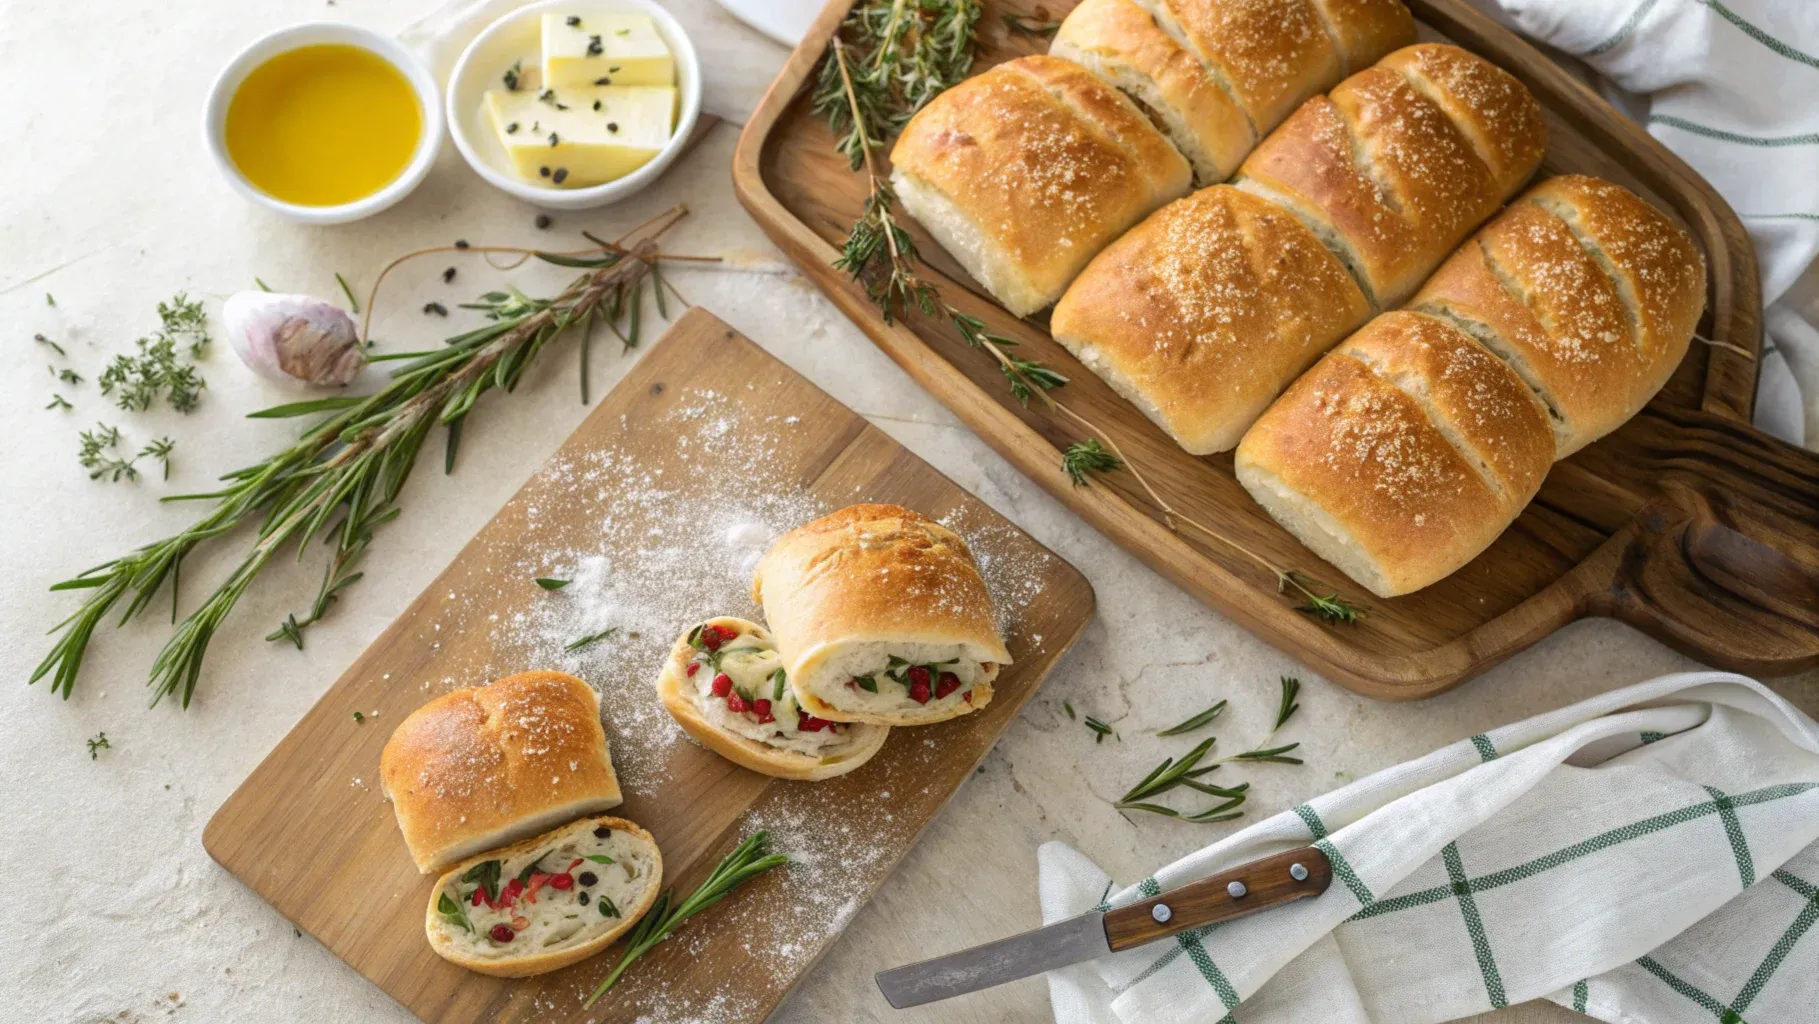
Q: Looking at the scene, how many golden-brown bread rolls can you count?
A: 8